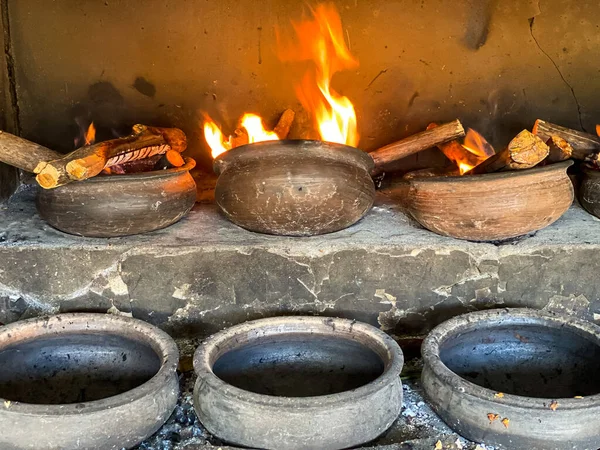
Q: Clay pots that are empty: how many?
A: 3